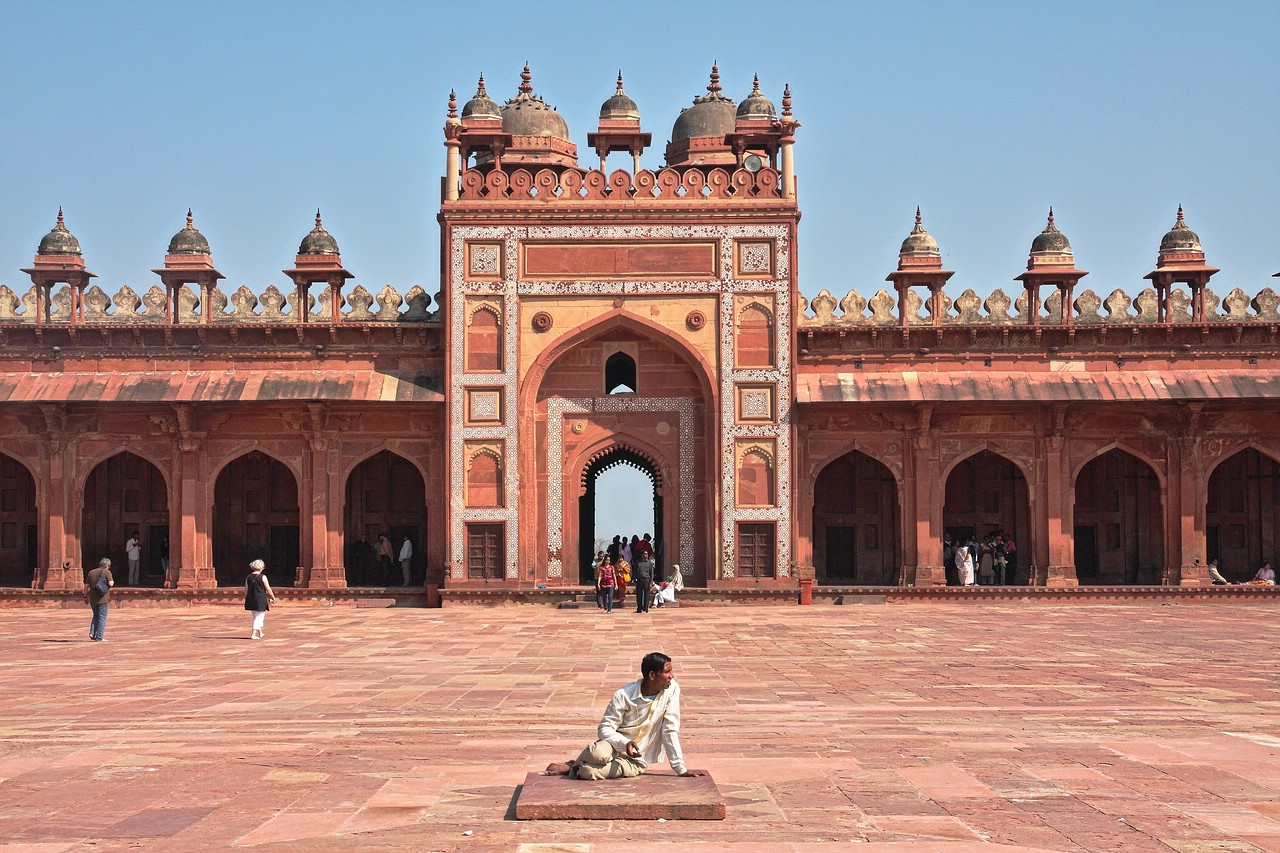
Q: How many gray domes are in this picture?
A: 11